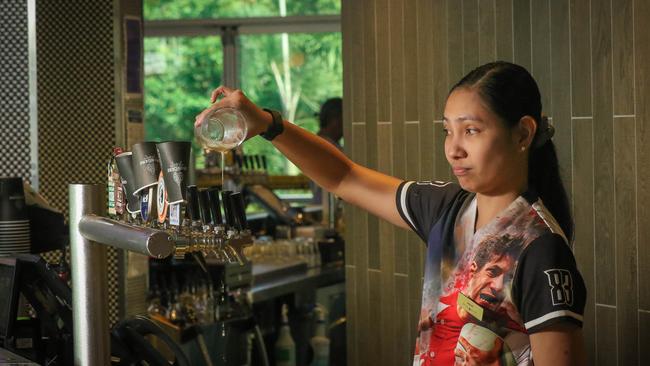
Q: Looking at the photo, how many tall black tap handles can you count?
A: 5